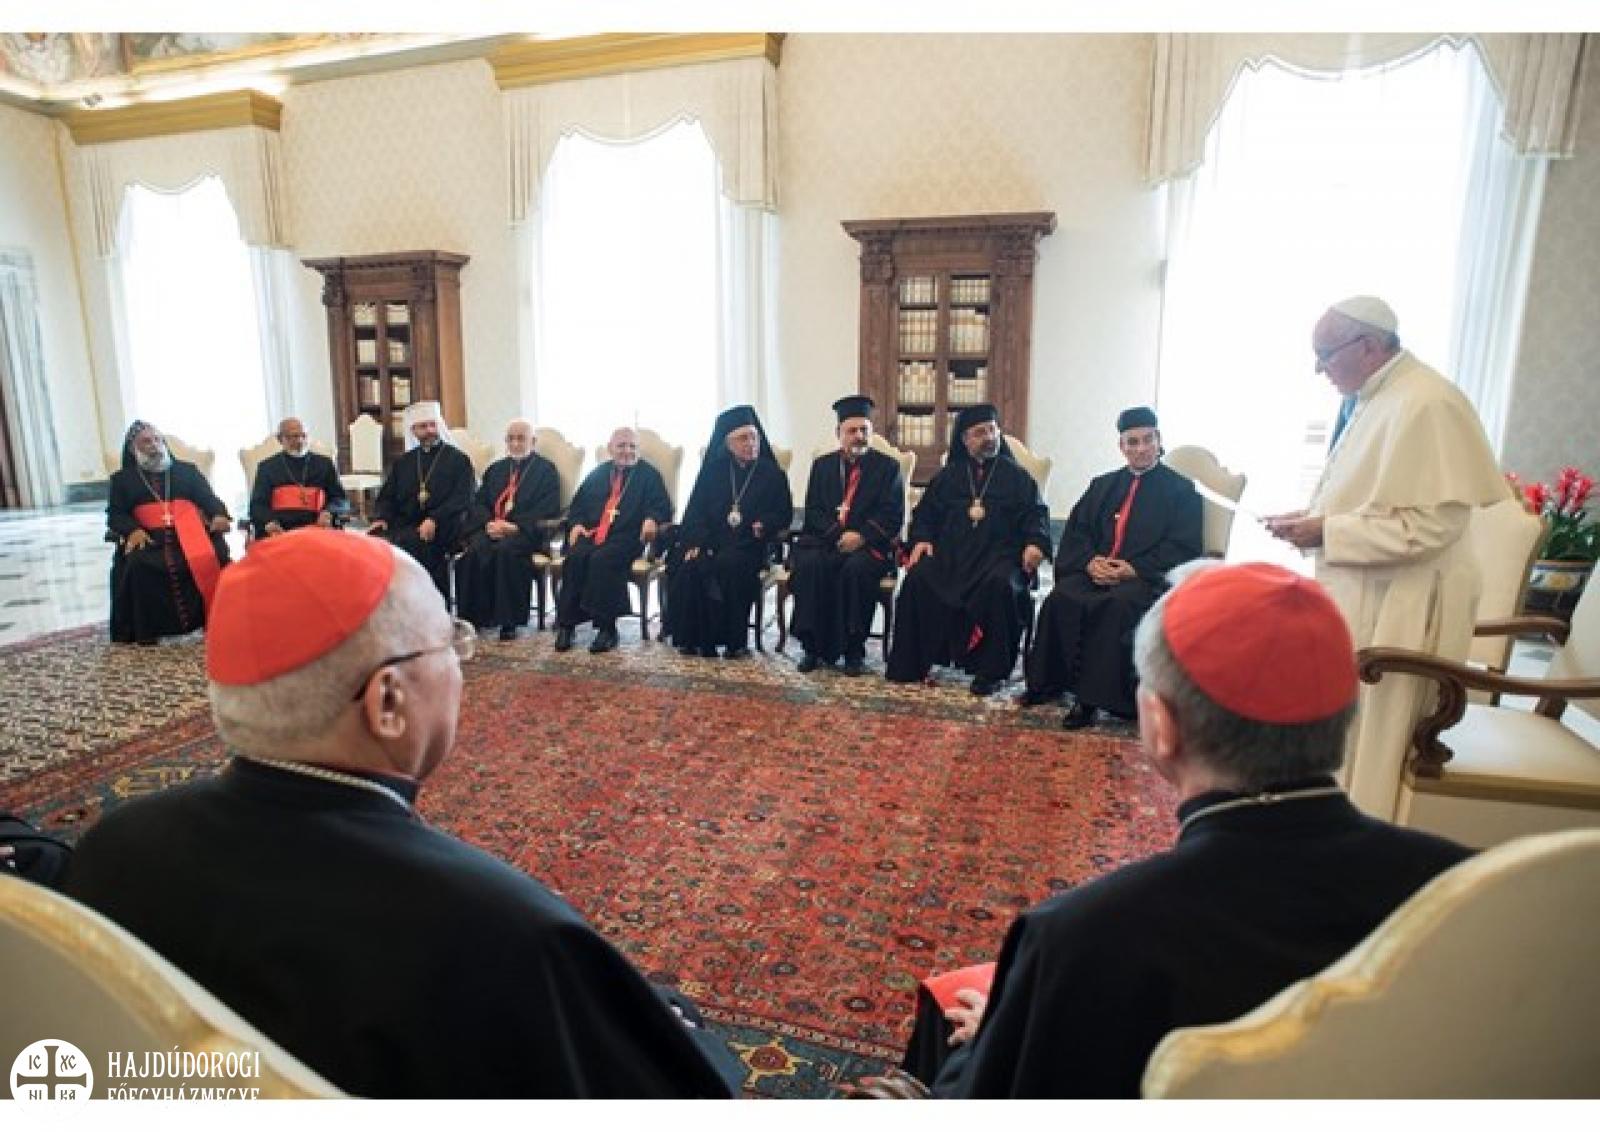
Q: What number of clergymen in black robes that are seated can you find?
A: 11